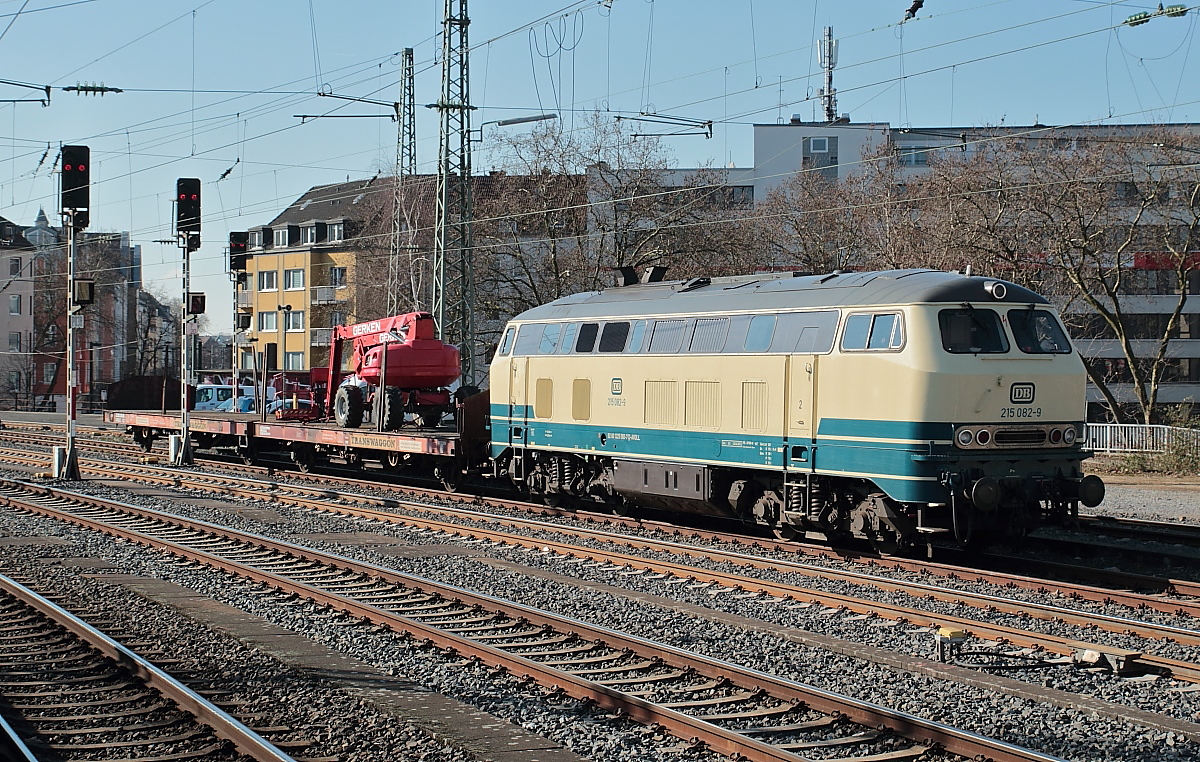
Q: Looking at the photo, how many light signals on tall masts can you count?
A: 3